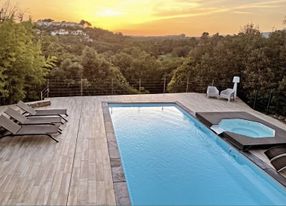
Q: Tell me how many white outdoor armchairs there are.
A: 2